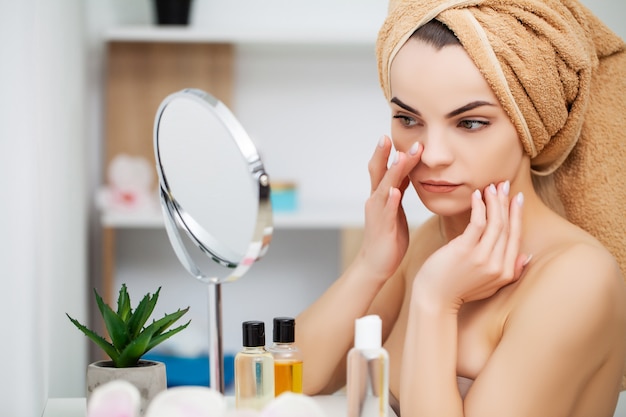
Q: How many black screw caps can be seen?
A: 2